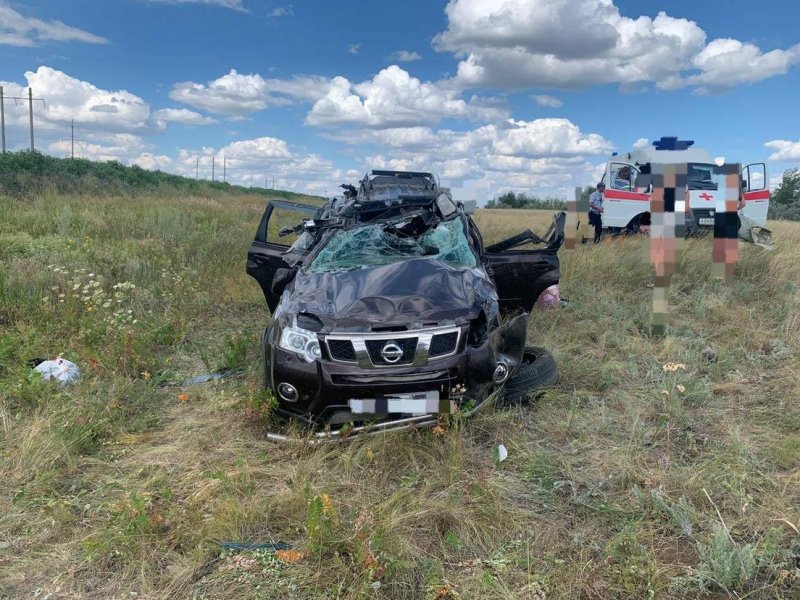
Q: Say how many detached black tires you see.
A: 1